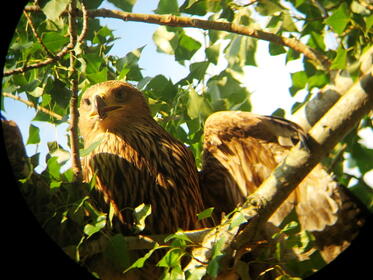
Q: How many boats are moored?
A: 0